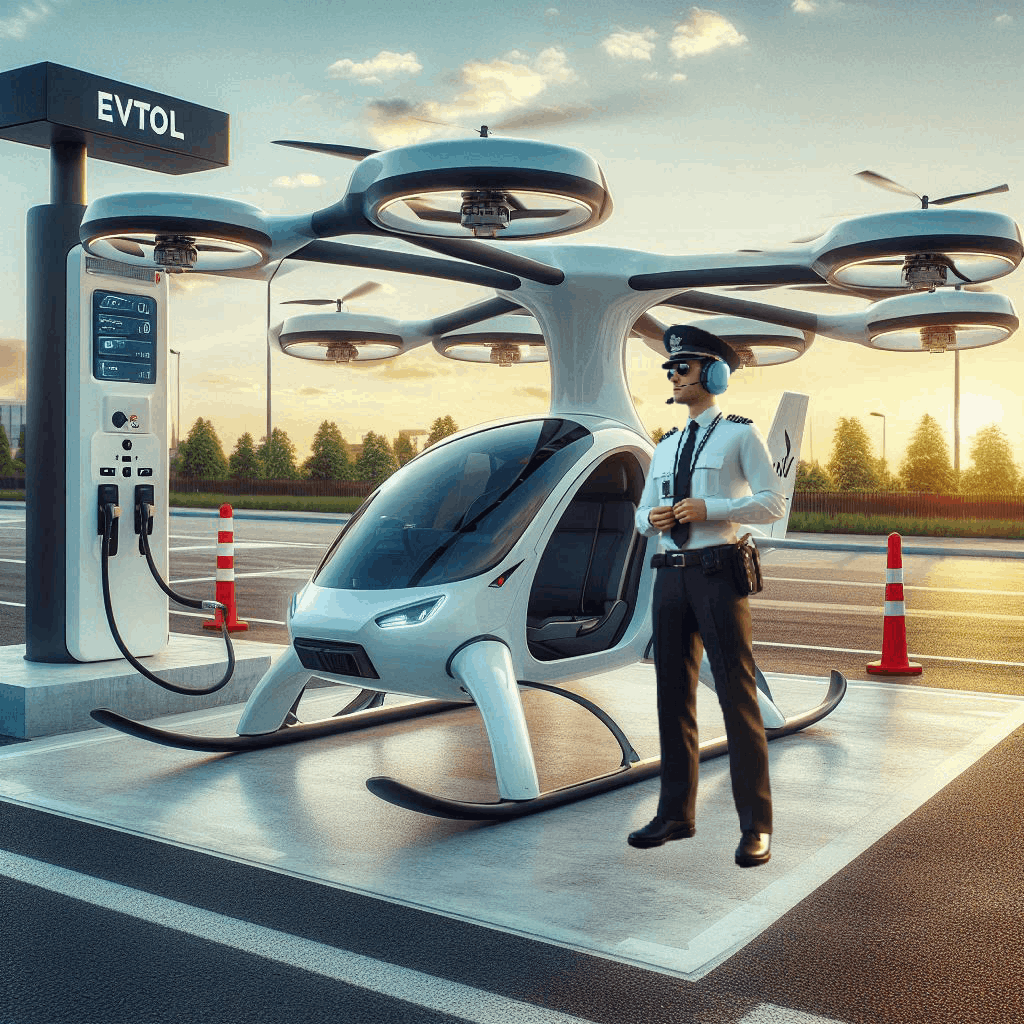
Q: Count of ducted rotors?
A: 7